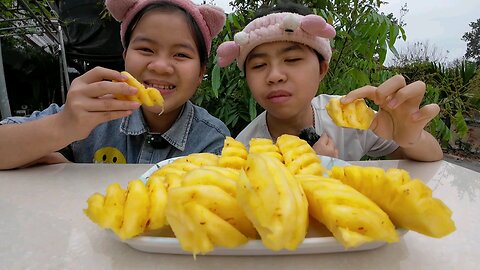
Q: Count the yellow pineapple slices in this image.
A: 11